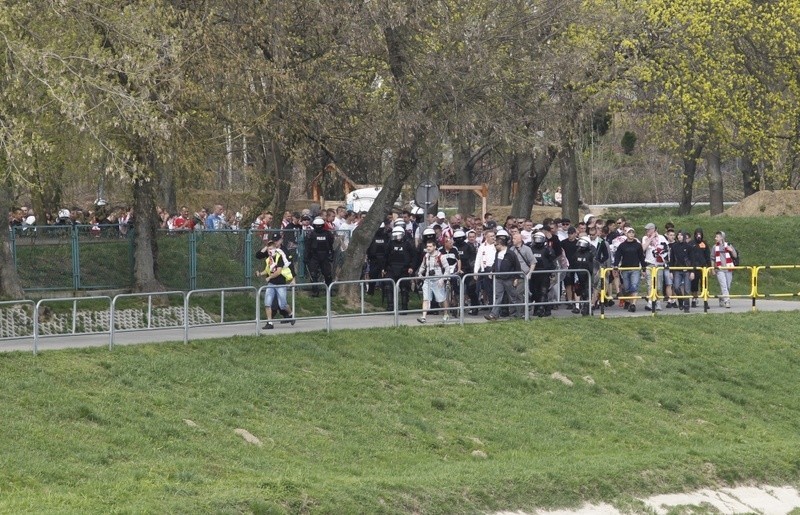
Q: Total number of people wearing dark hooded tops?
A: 2